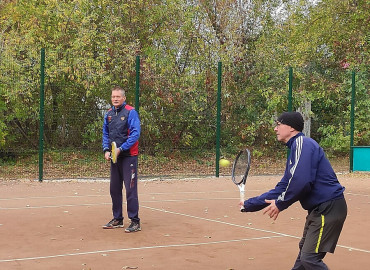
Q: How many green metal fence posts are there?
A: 5